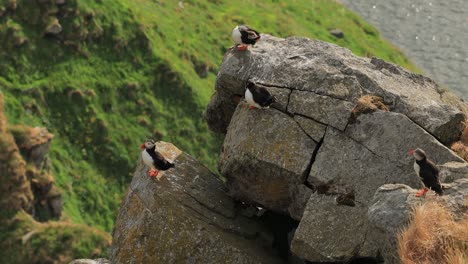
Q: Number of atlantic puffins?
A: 4